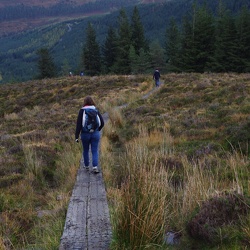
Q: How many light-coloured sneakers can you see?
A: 2